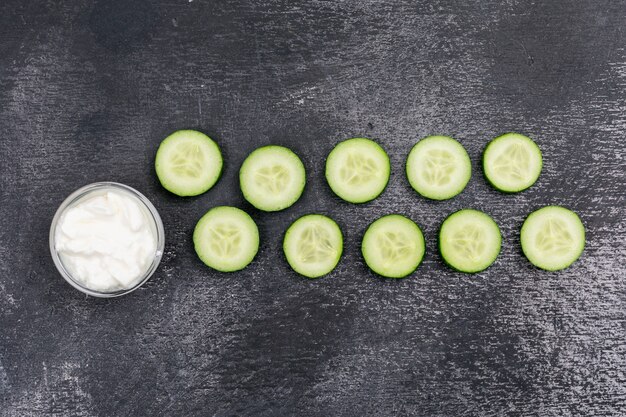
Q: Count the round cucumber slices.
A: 10